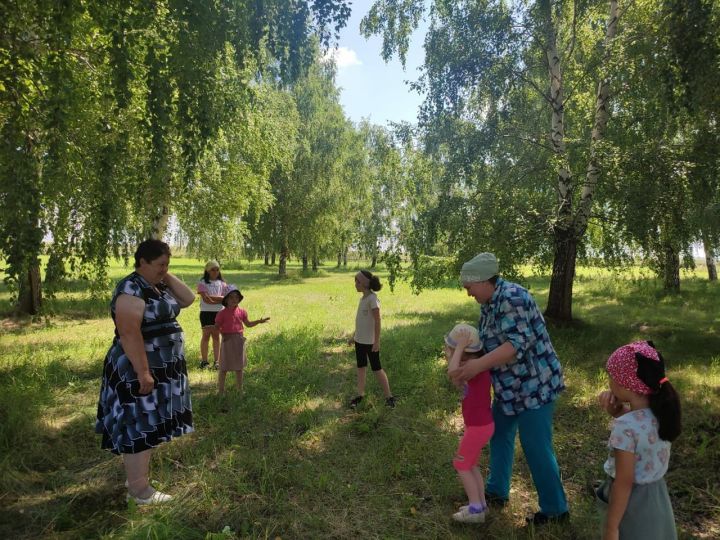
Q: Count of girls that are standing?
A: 5